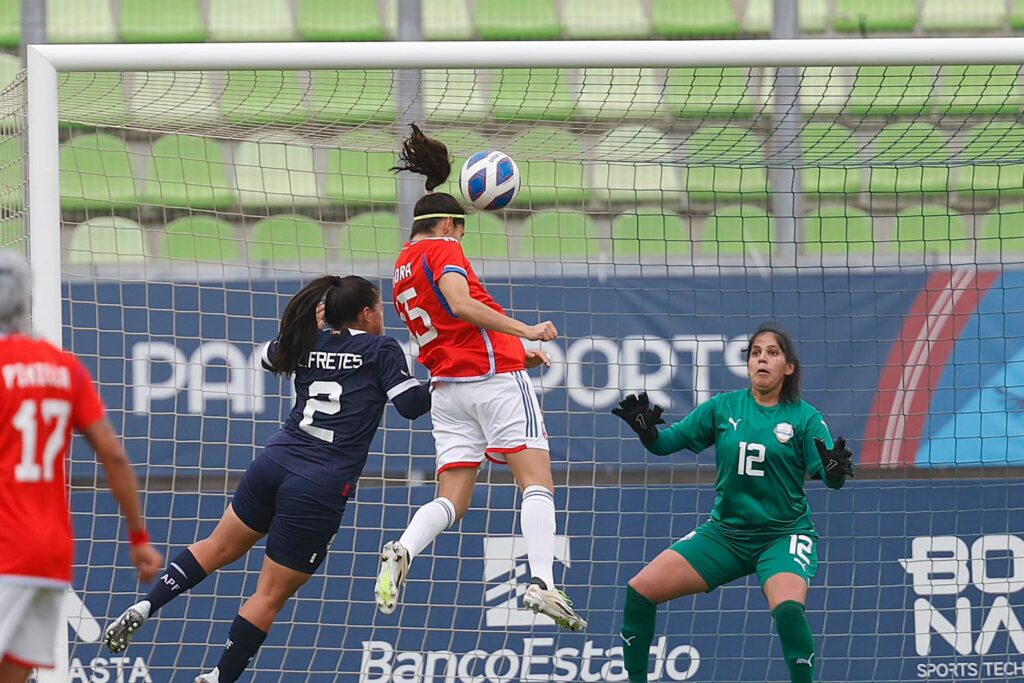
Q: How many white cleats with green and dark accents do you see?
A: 2